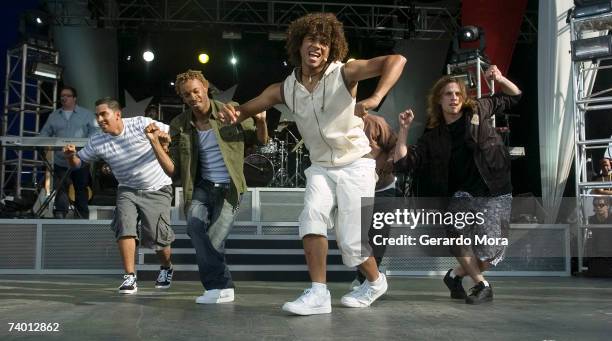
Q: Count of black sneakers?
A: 4